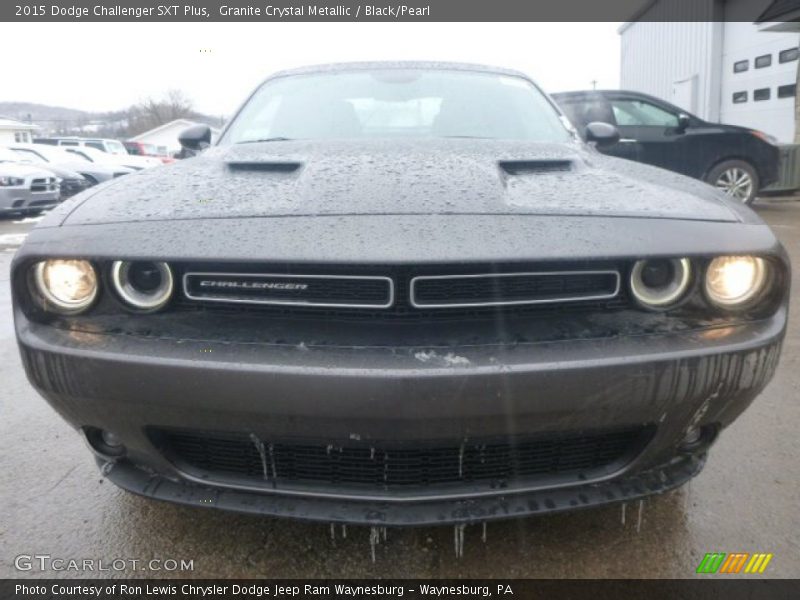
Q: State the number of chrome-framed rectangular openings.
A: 2